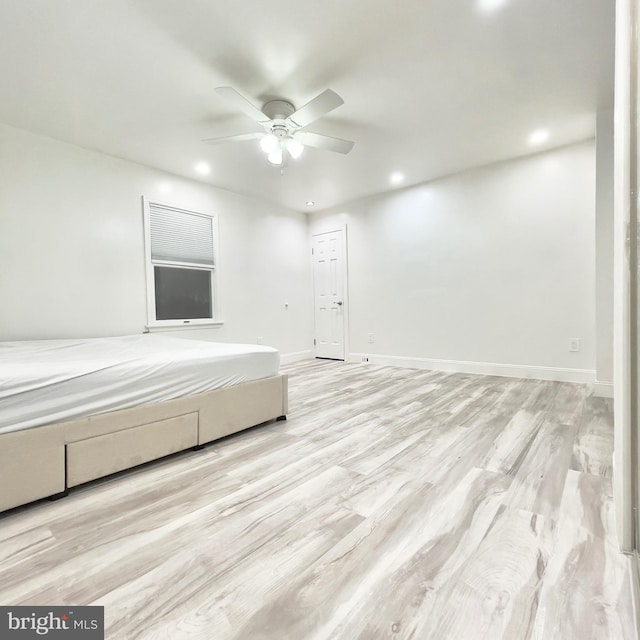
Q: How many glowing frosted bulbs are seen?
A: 3